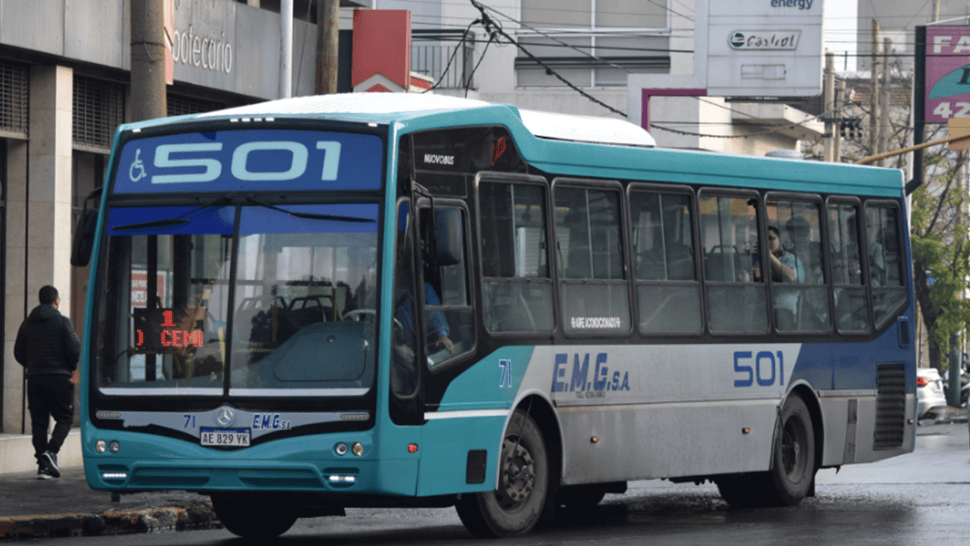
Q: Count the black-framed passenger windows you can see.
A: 7